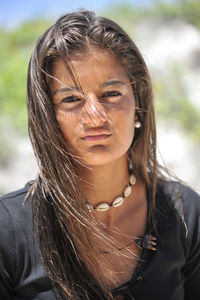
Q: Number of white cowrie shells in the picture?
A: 5